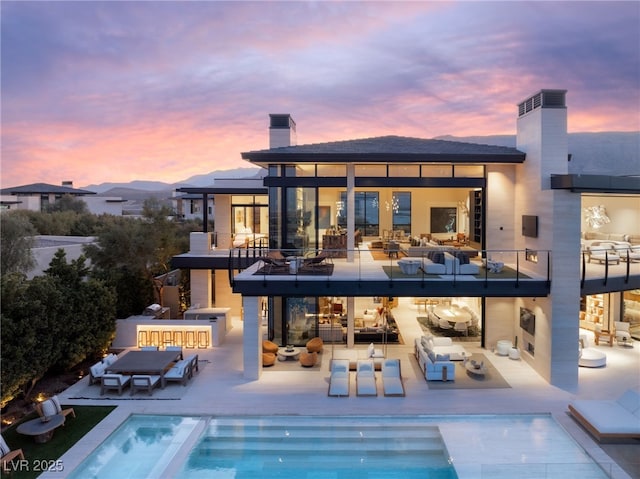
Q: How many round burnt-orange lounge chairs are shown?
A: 4